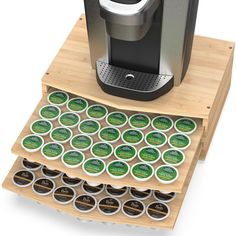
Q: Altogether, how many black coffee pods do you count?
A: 14